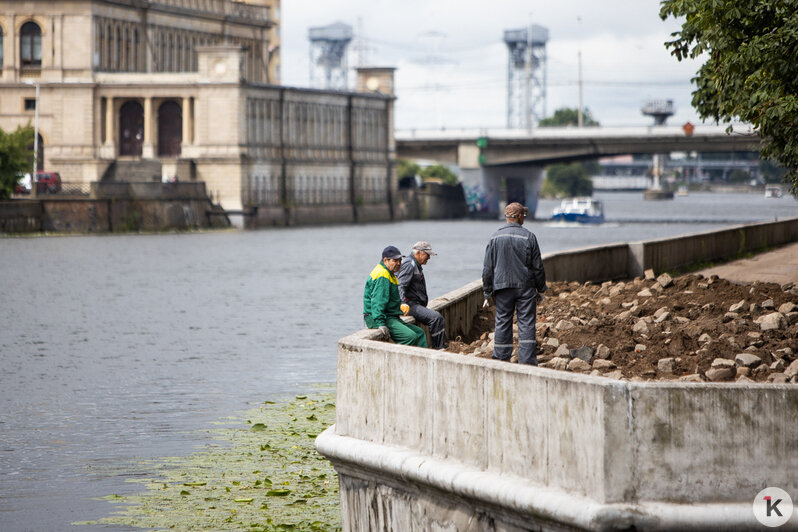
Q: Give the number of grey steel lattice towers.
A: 2